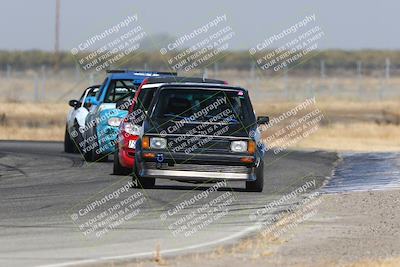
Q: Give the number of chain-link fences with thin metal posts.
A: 1